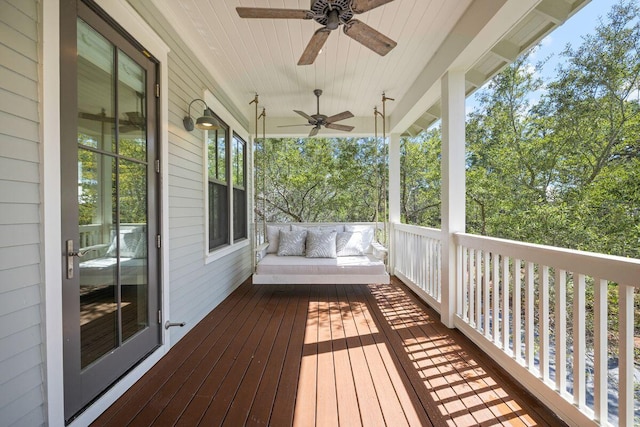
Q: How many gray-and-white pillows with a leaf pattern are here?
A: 3